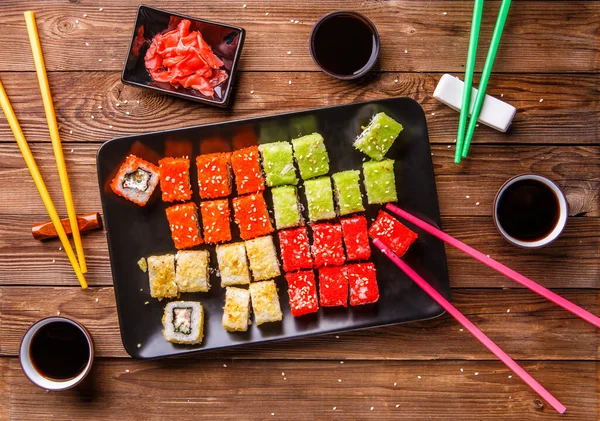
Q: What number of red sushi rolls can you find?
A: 7